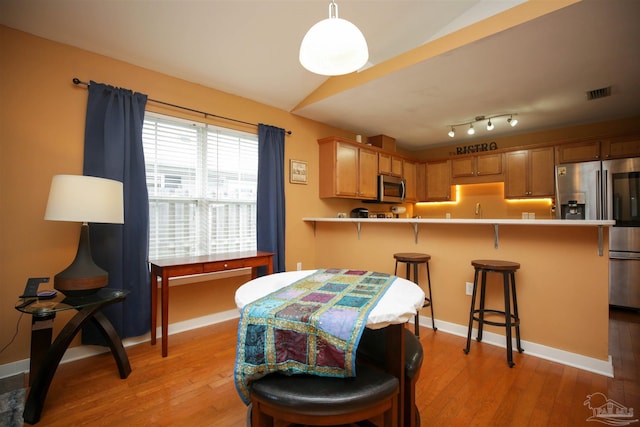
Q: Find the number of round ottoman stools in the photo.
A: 2